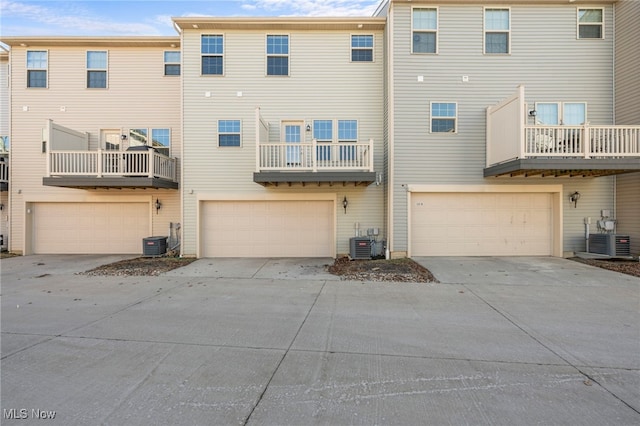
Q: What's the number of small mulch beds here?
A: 3